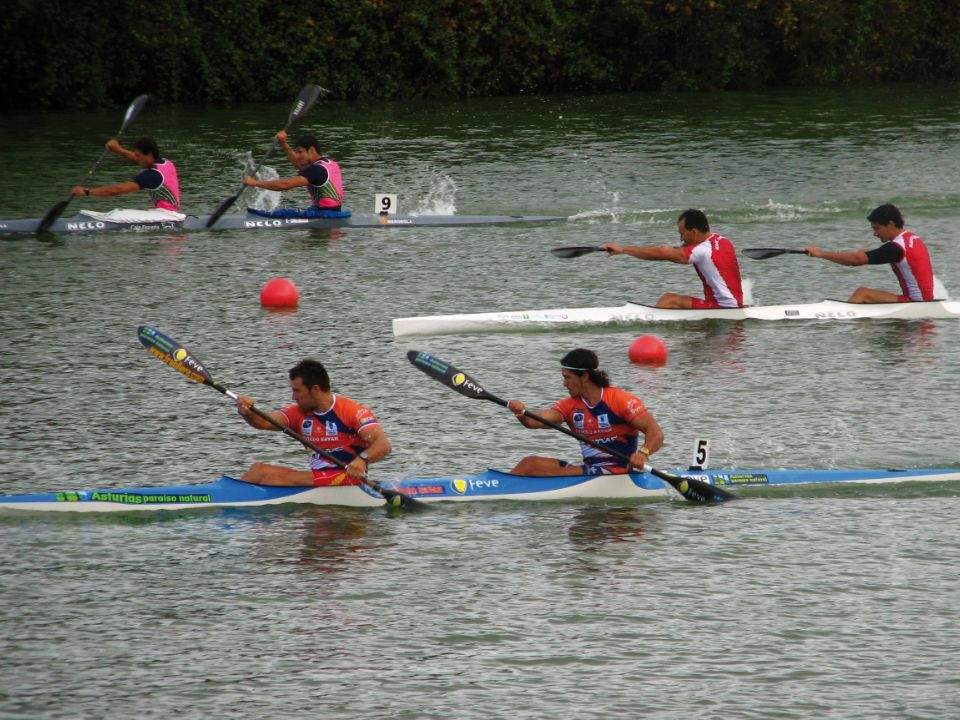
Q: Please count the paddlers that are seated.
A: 6